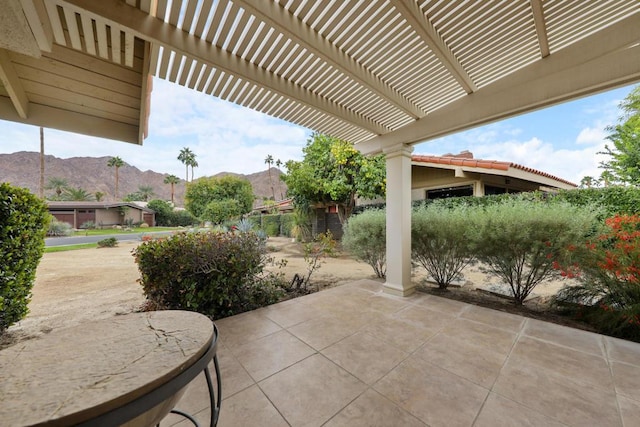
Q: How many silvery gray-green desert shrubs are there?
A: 3